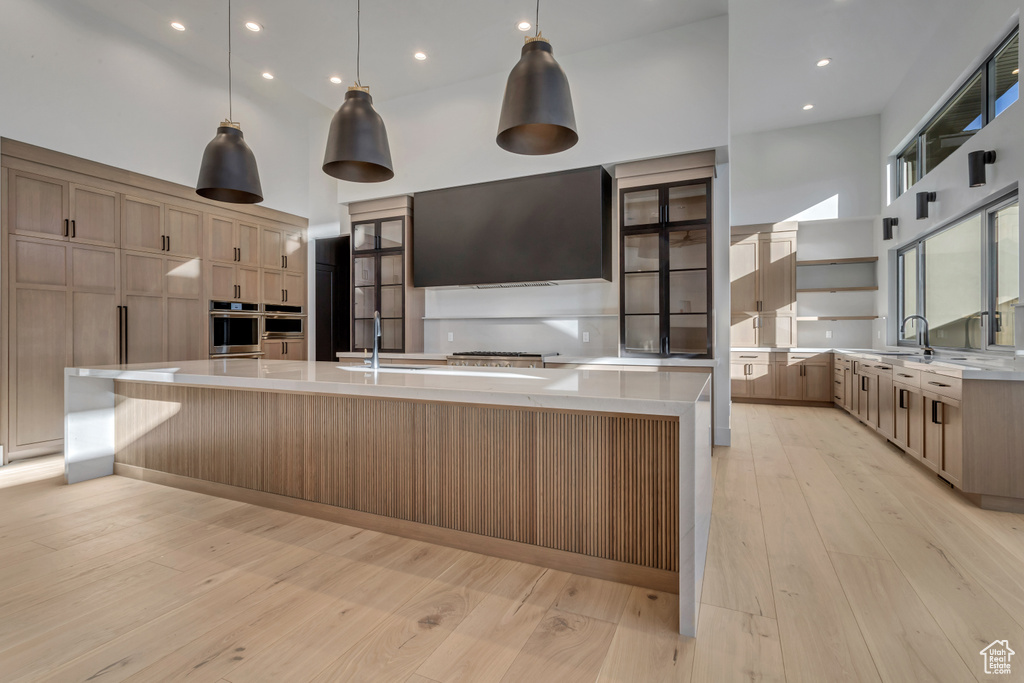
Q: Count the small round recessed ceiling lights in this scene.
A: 8